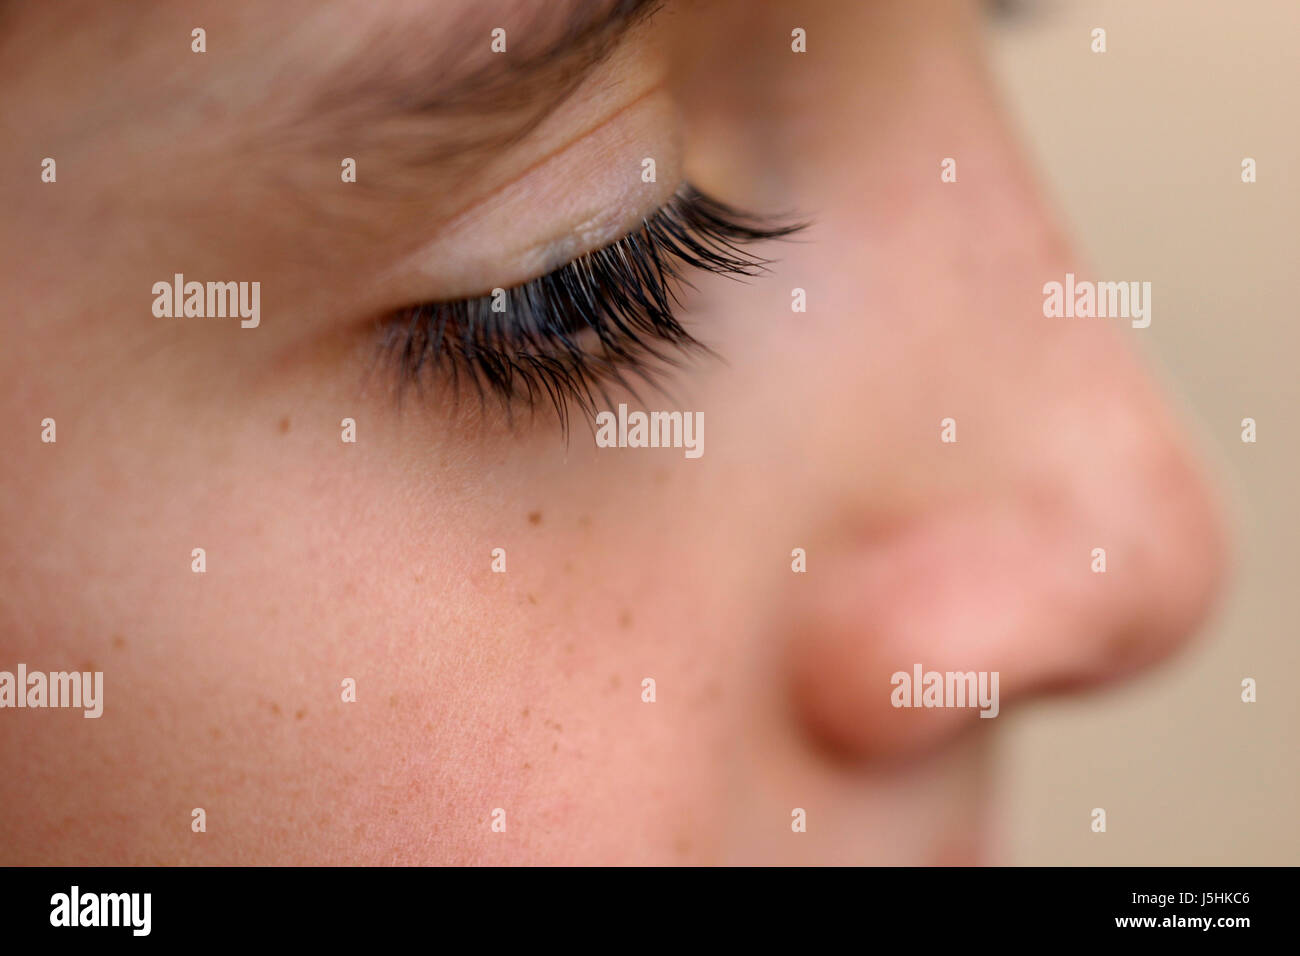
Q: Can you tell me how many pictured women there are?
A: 1